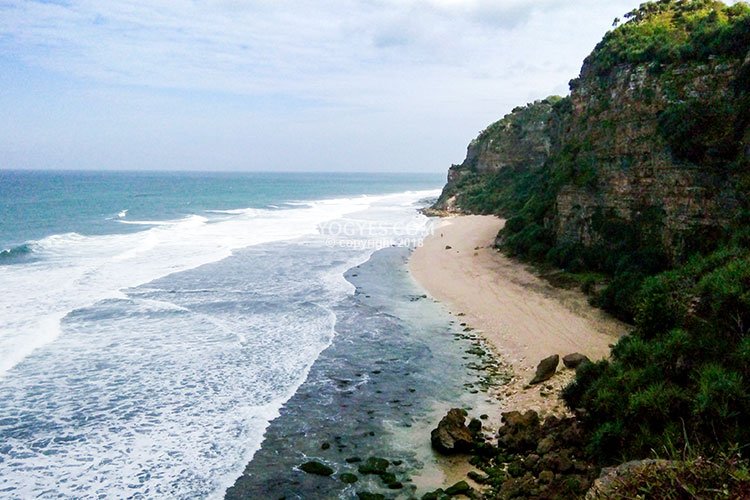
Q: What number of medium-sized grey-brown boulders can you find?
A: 2